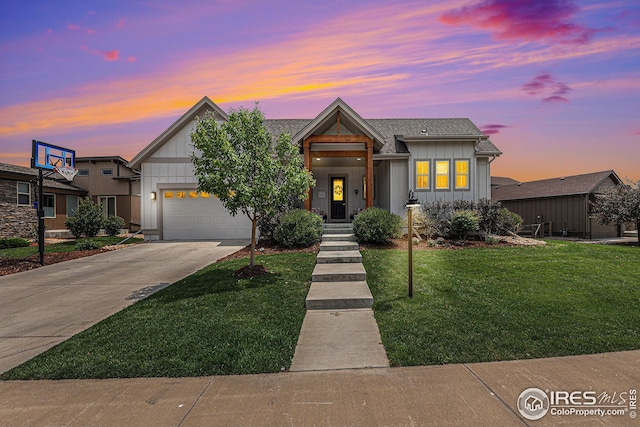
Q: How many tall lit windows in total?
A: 3